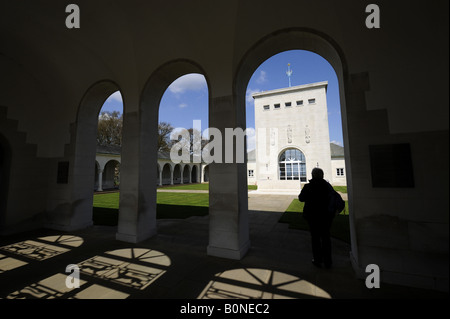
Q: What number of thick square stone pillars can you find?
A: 2